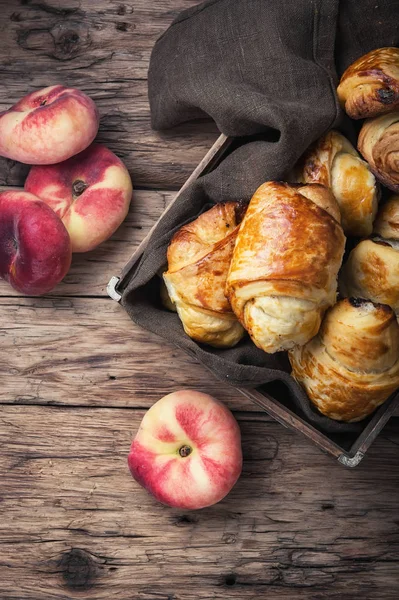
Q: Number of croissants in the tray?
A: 8